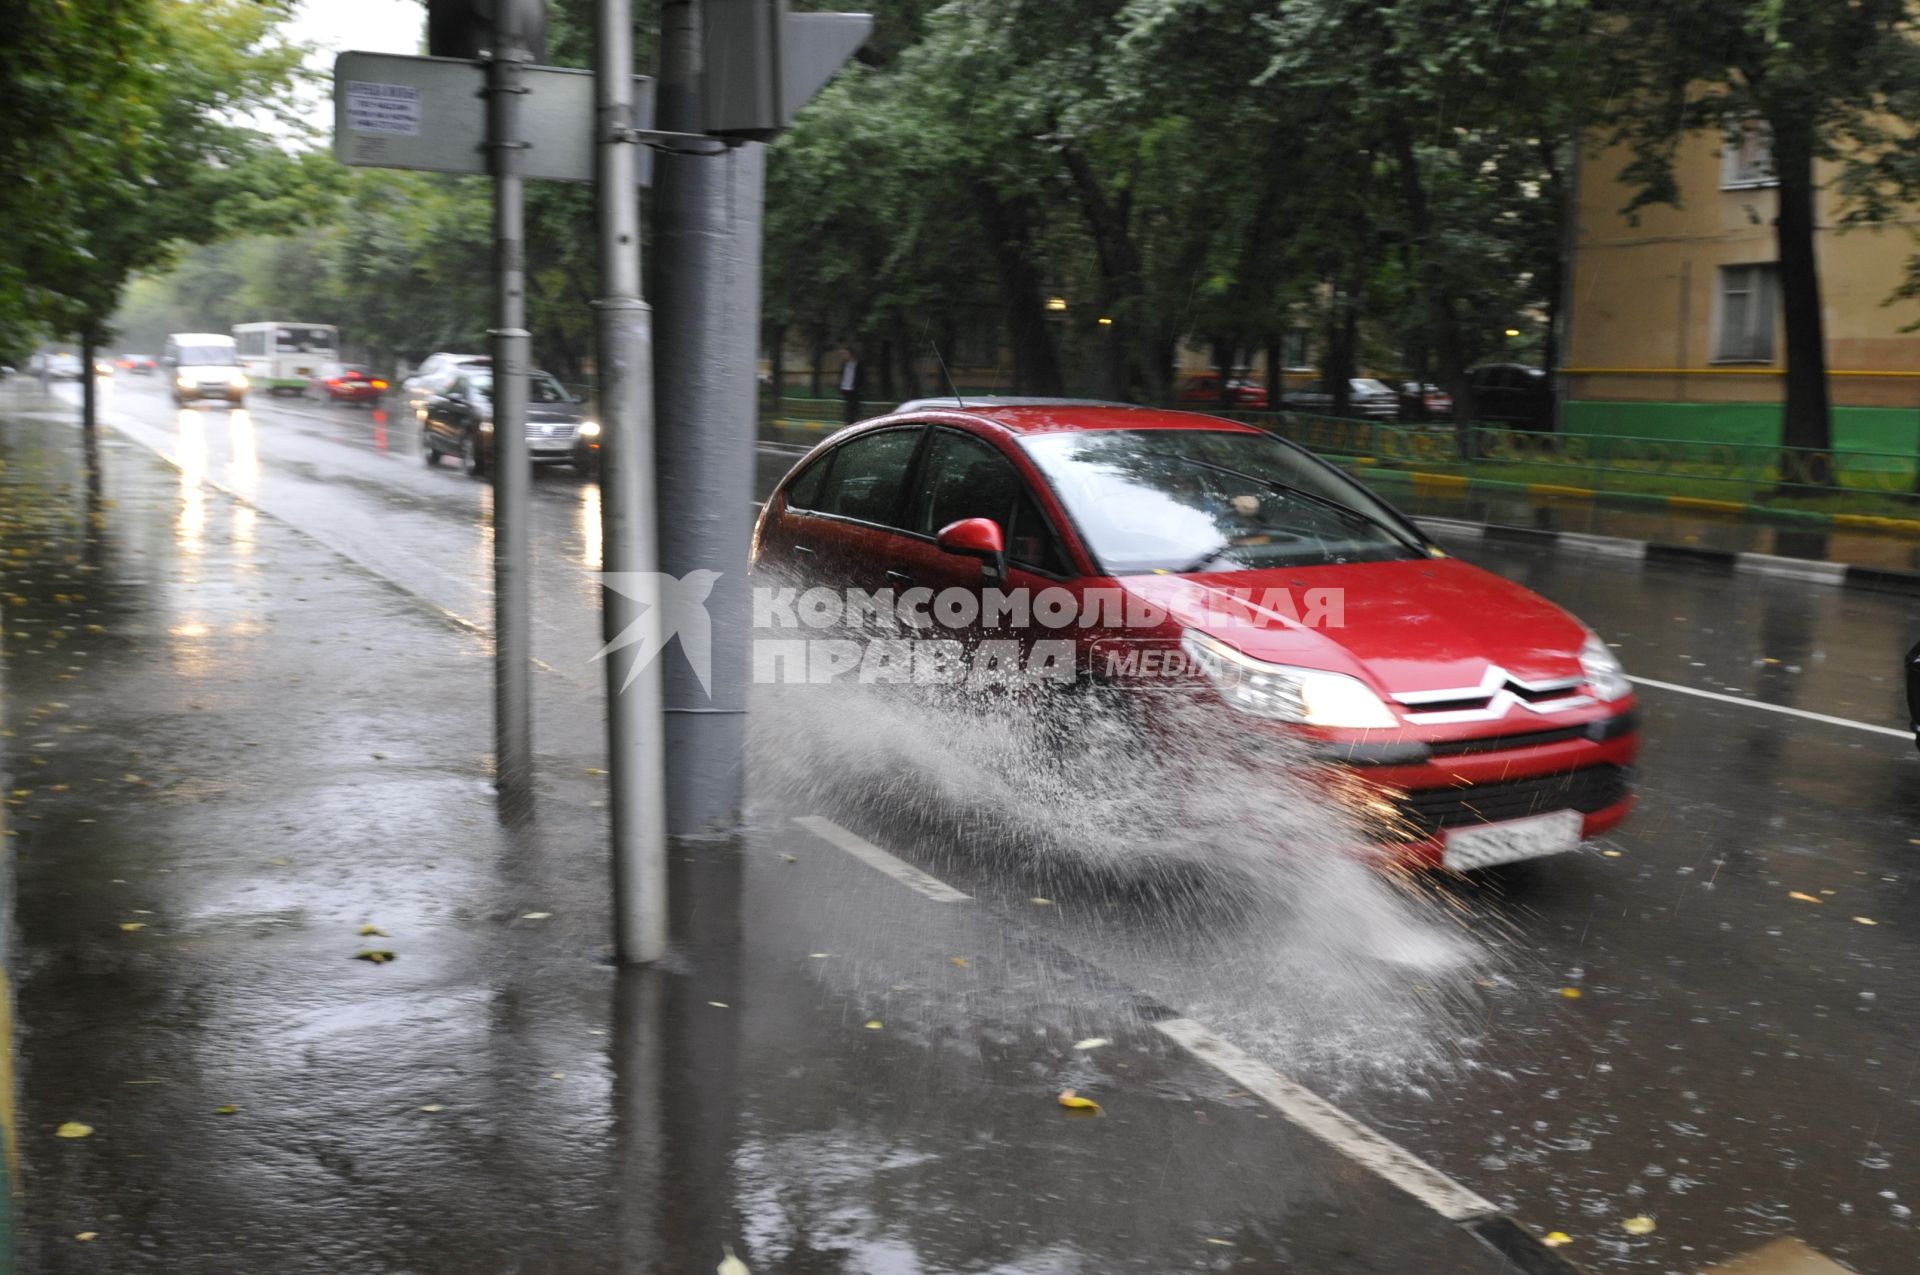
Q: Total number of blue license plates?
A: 0